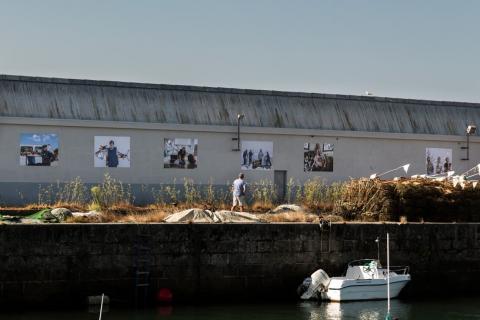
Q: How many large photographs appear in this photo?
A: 6